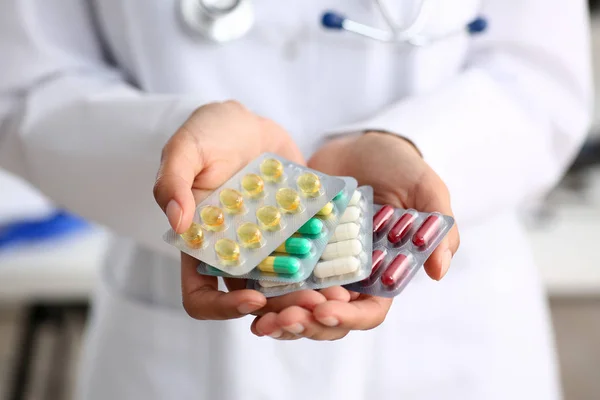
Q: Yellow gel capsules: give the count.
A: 10